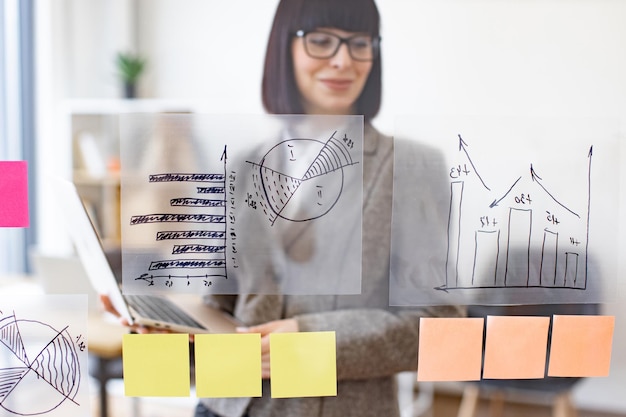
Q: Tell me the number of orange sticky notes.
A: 3